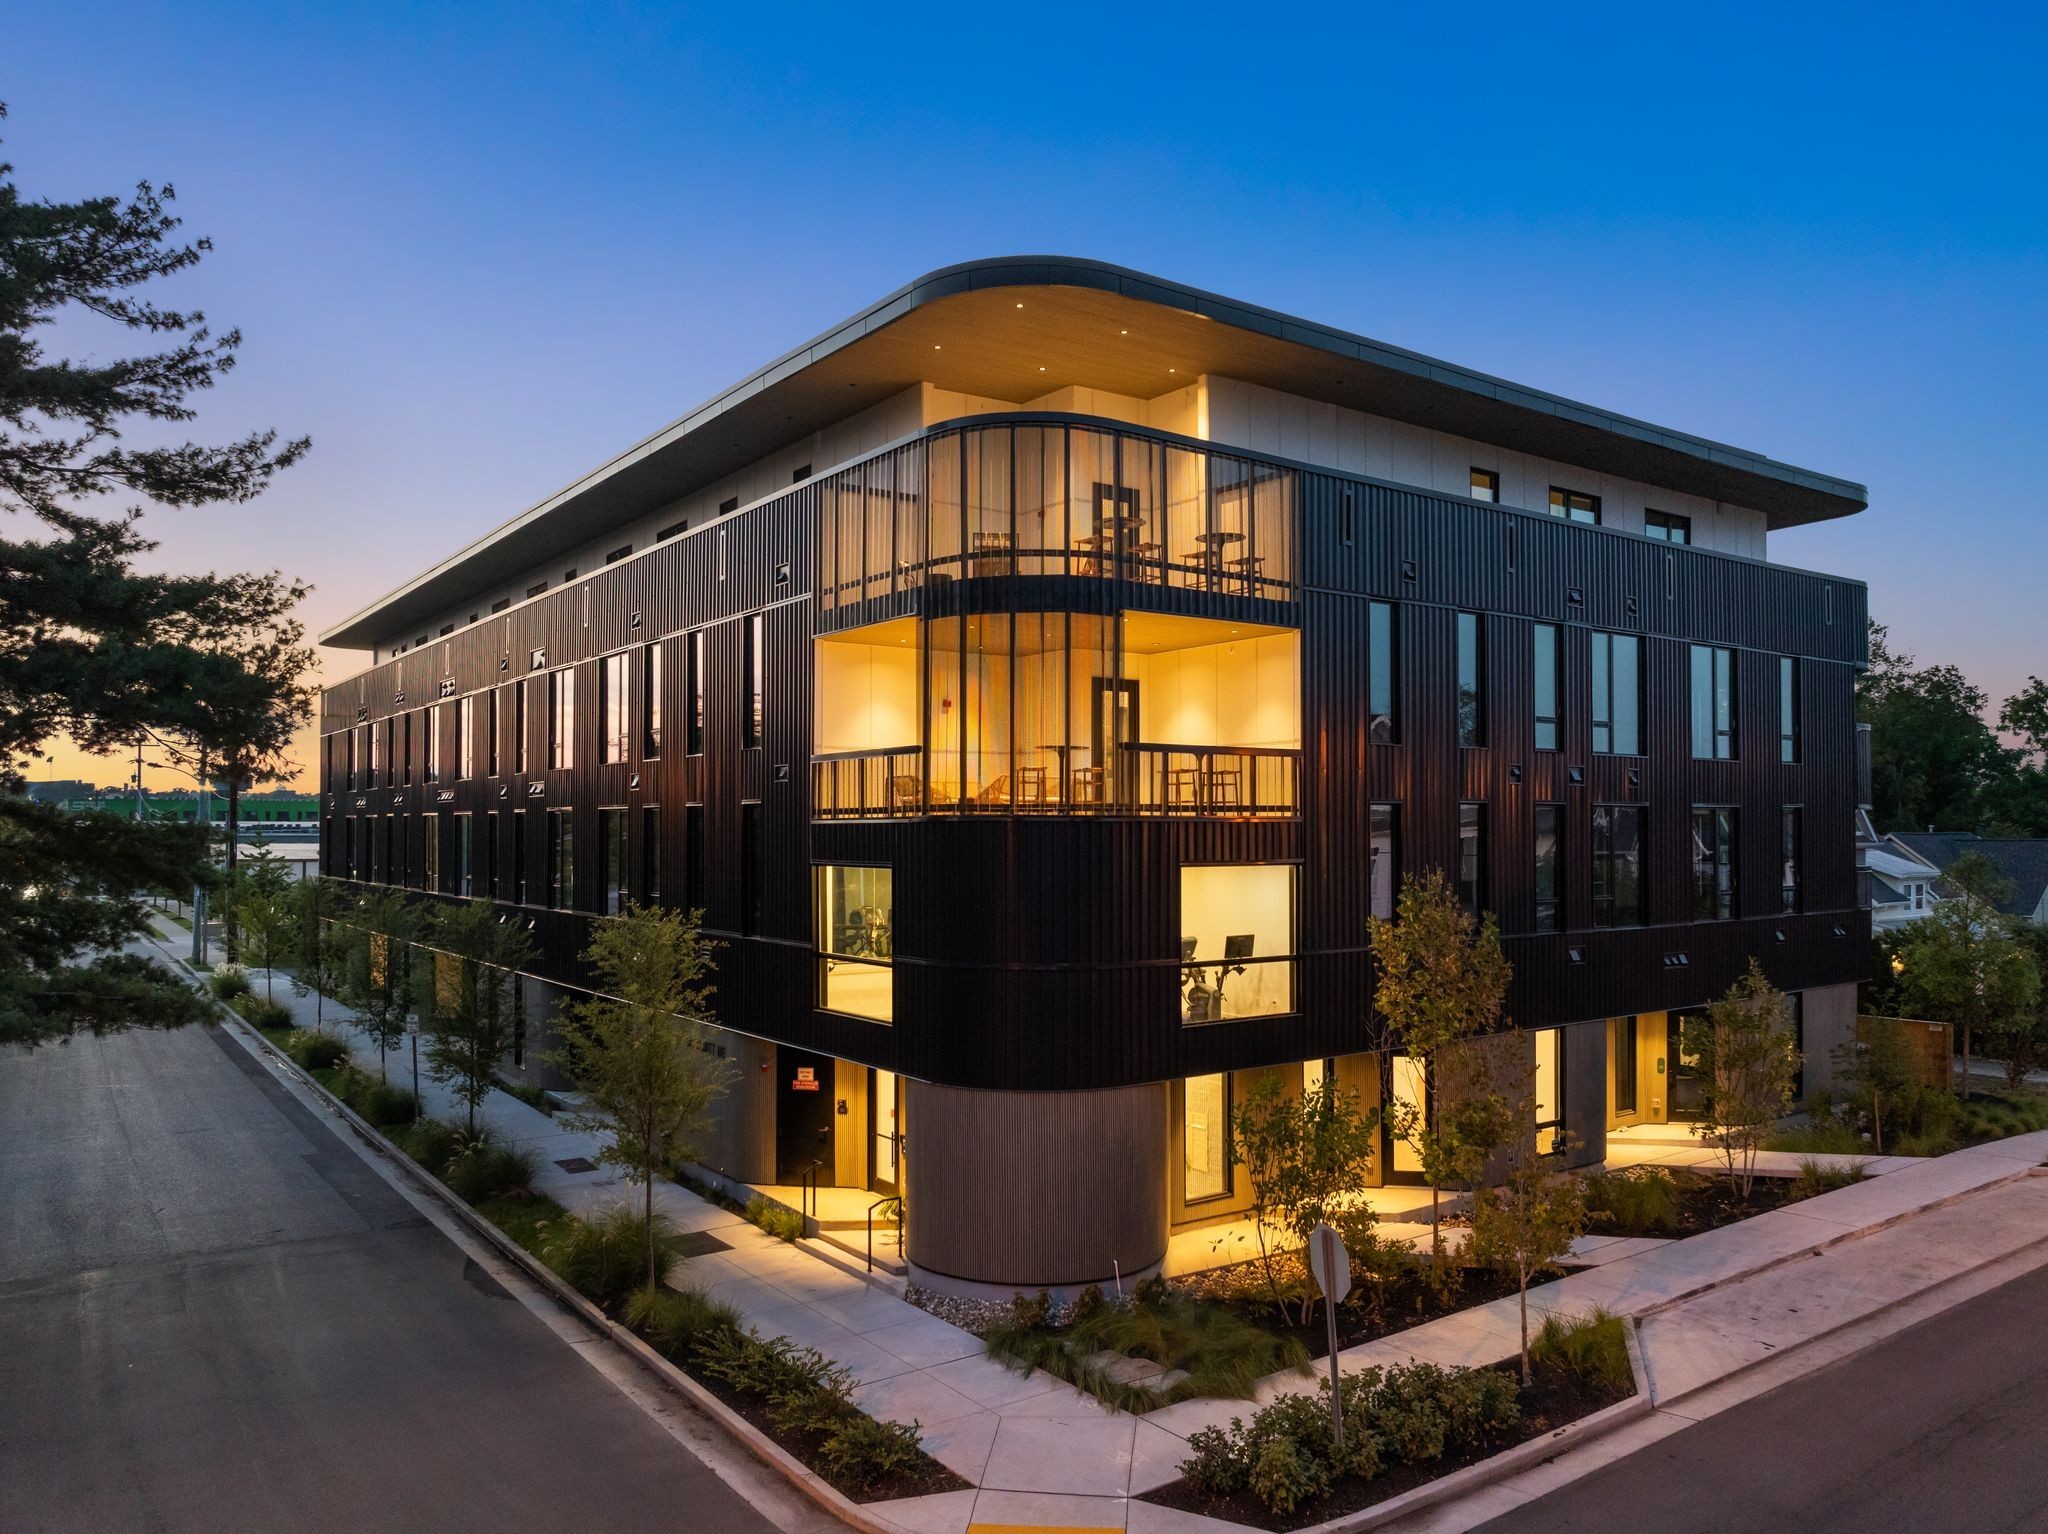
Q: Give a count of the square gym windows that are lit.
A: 2